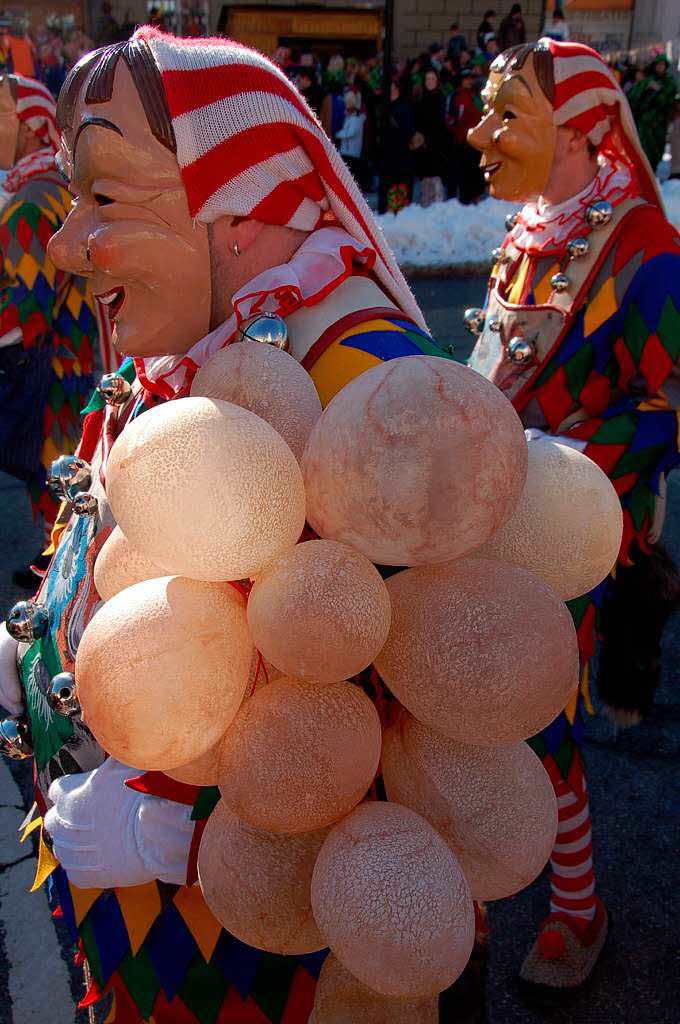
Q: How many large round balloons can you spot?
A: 14